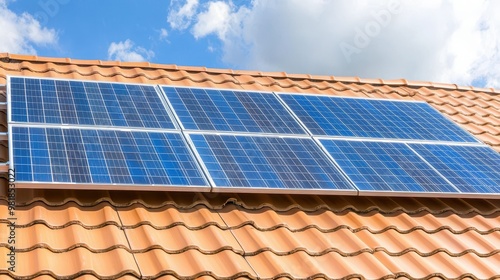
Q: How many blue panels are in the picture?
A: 7